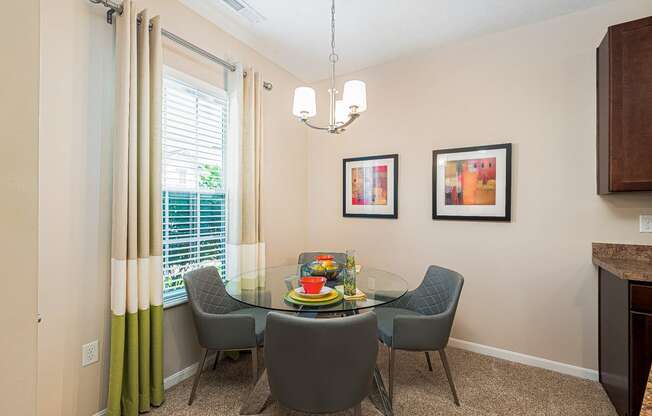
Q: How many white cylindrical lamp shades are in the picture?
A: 3